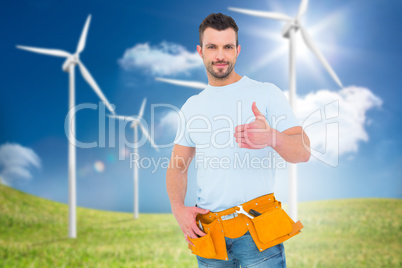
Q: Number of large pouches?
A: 2